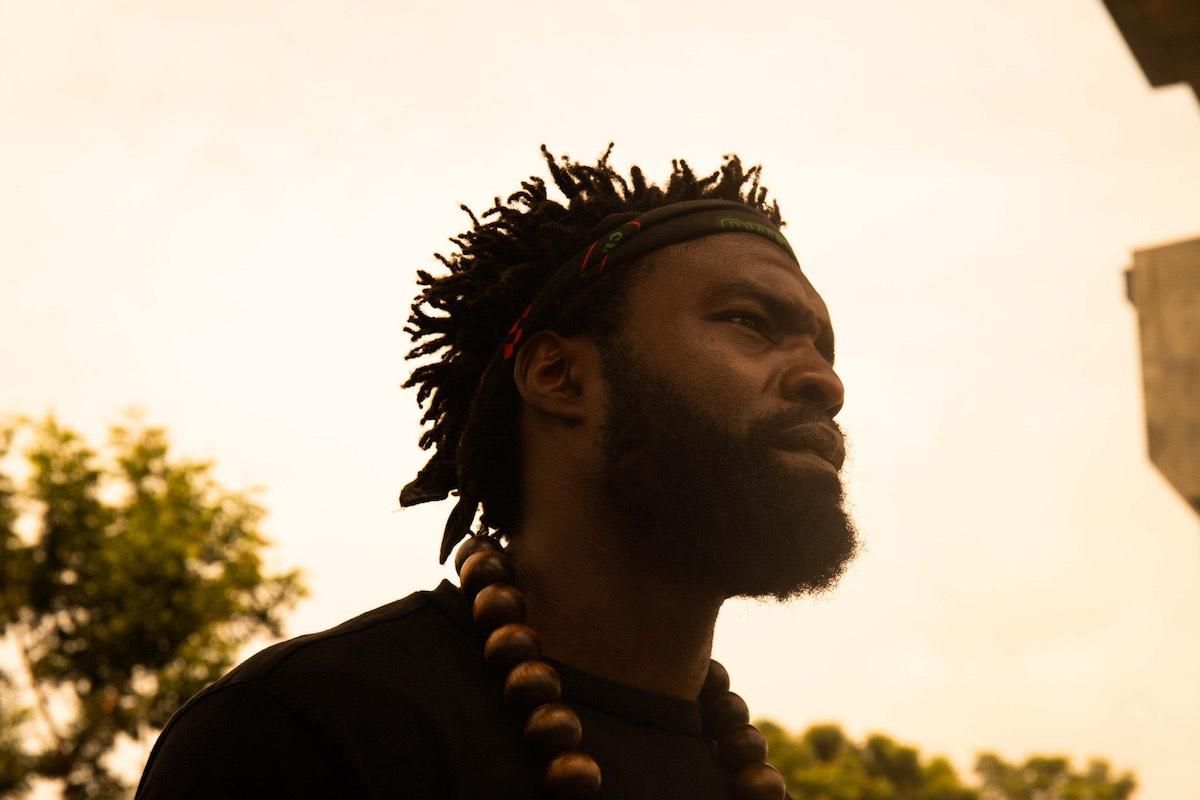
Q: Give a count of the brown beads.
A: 11